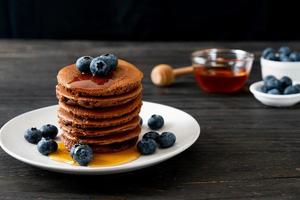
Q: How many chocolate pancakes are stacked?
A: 7